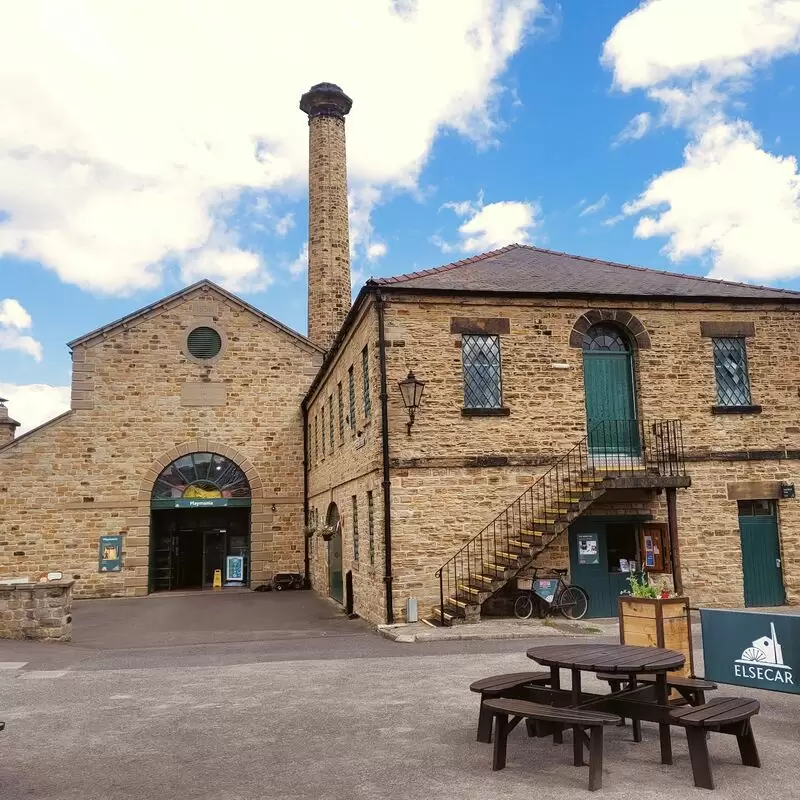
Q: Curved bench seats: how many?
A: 4